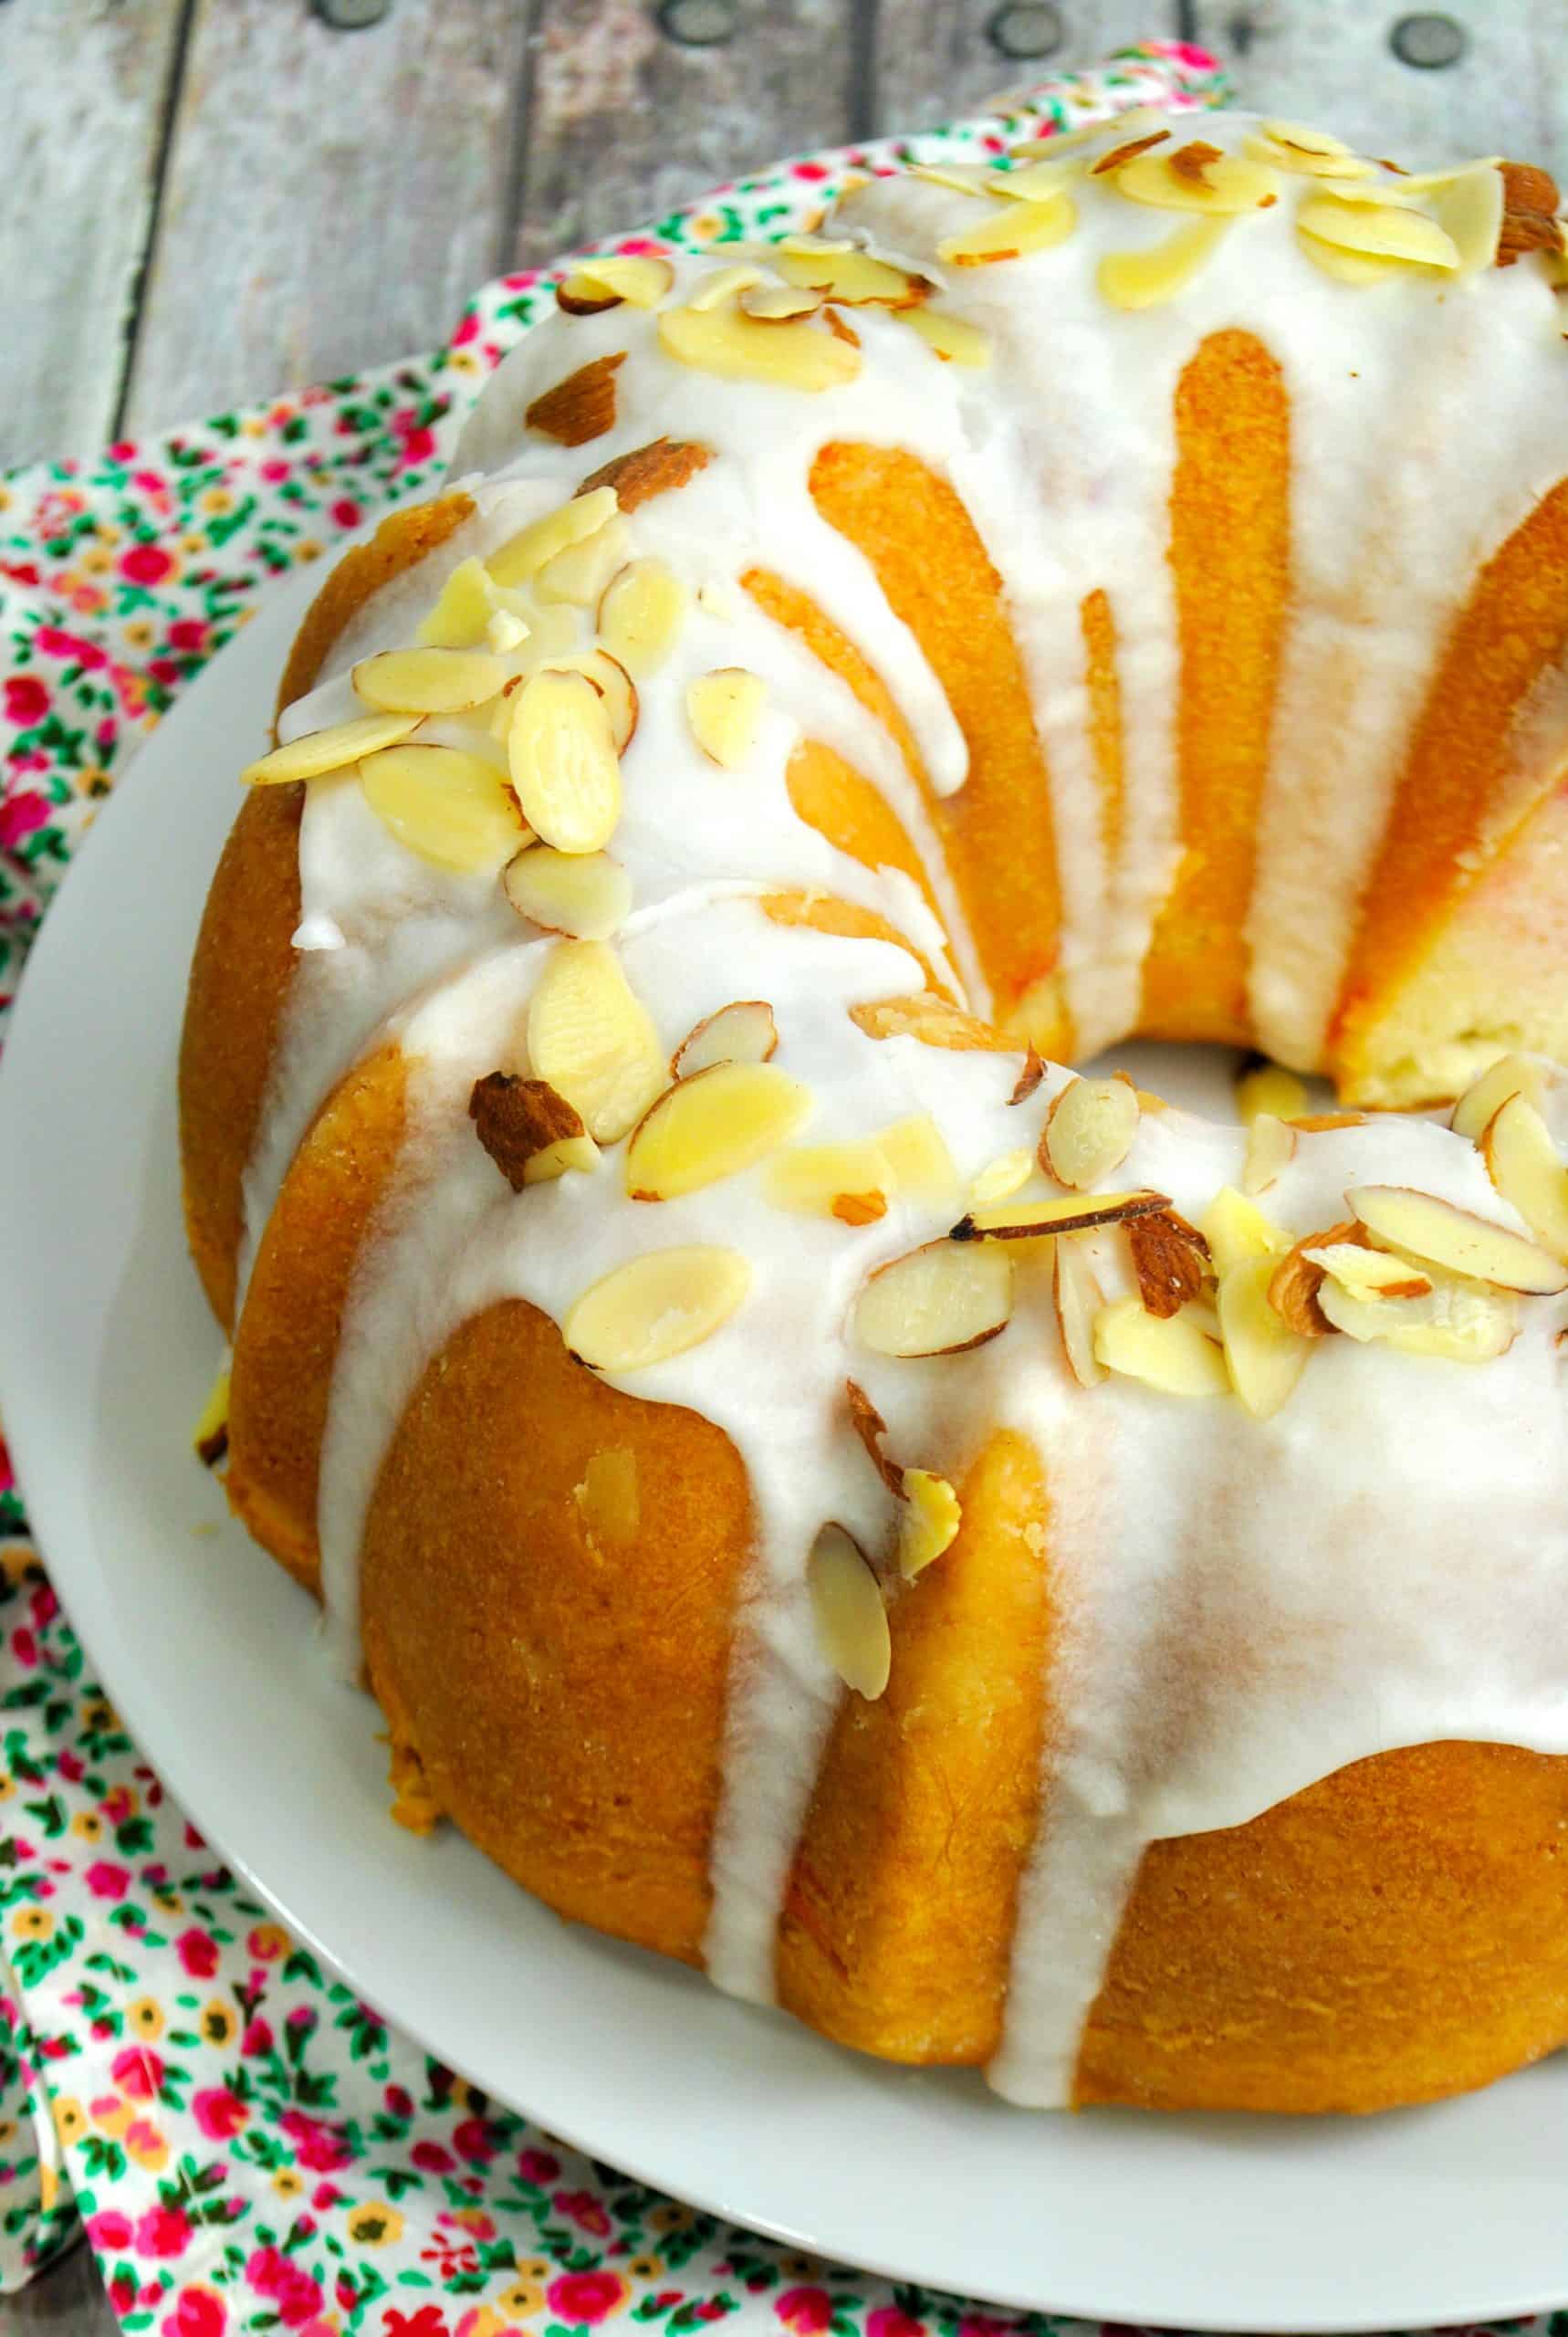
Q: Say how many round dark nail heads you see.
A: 4